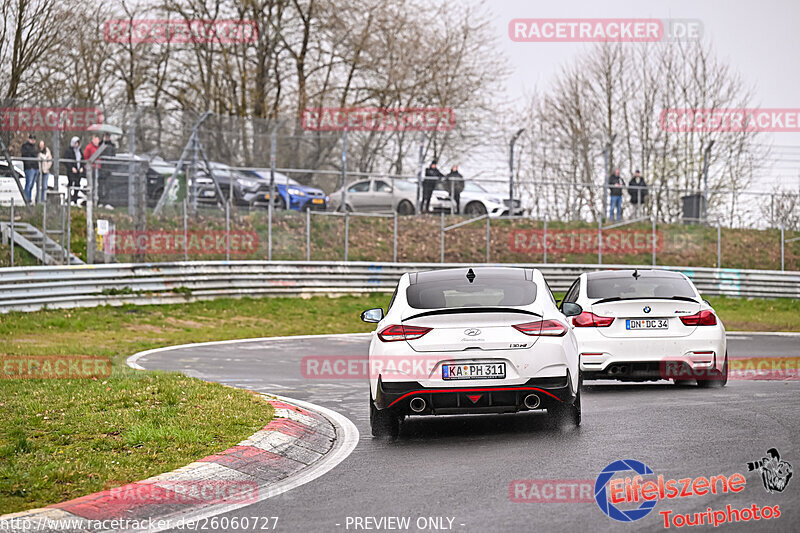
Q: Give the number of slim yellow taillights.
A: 0